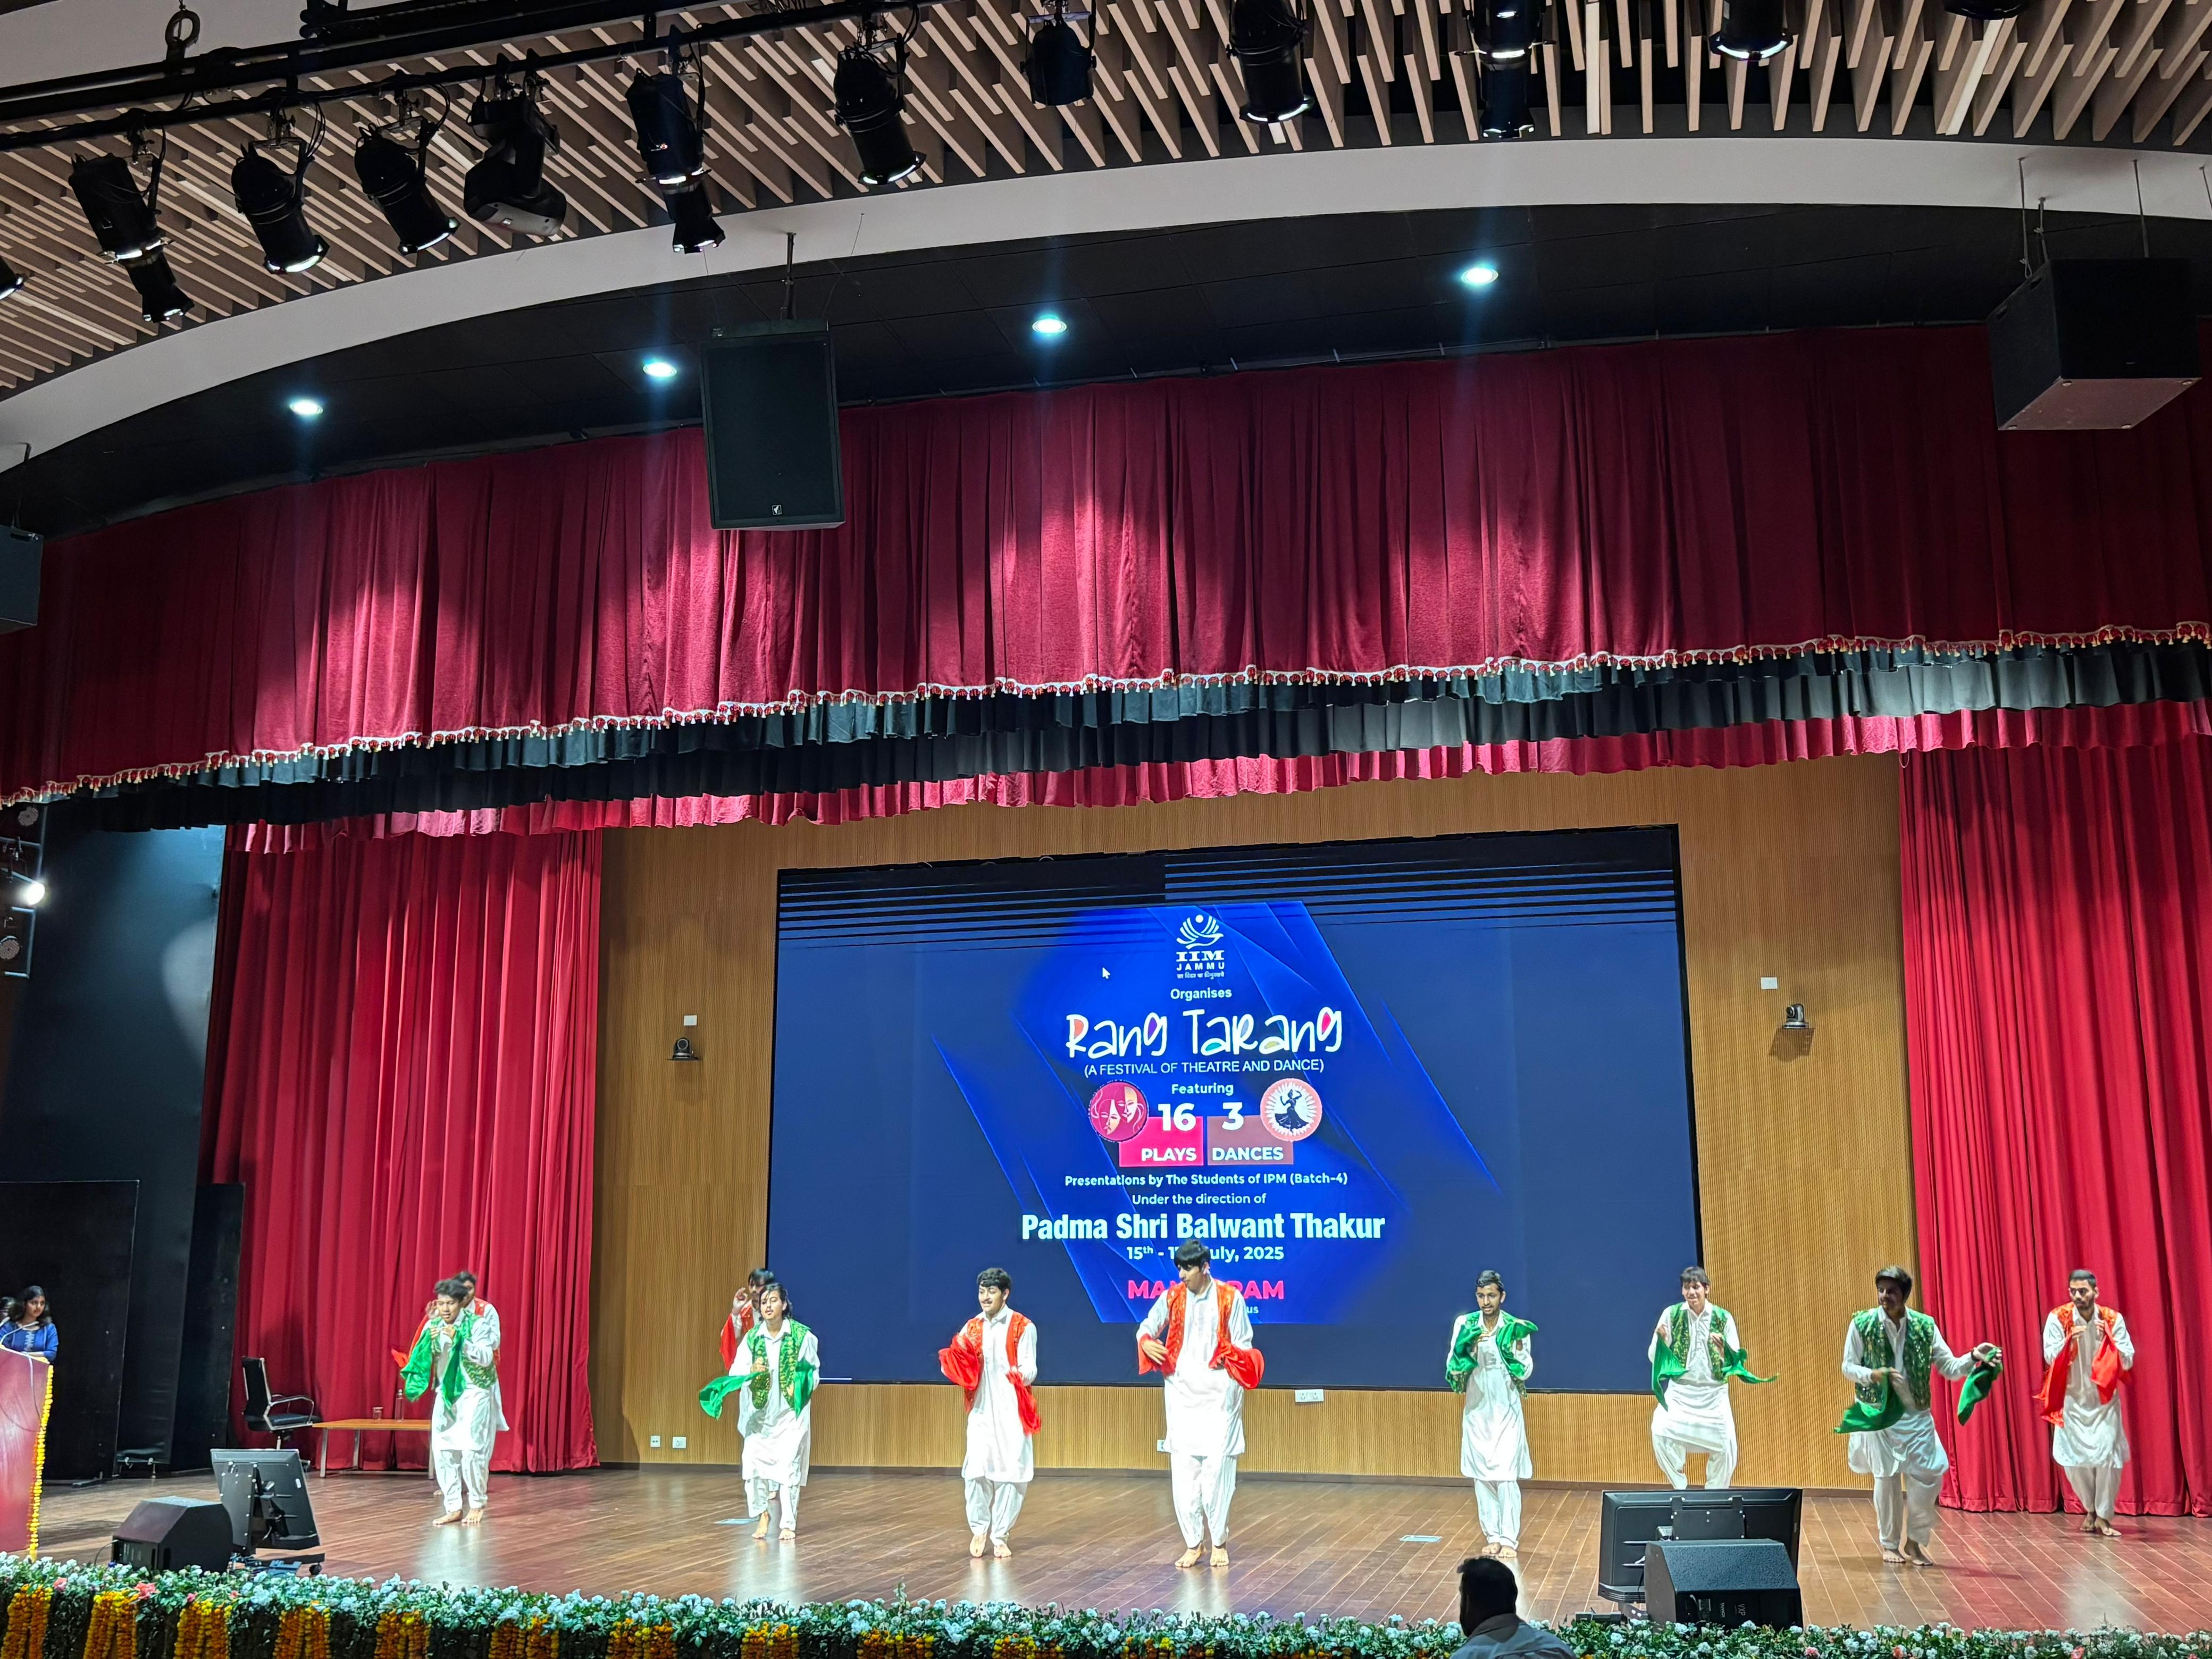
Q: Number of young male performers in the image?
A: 10